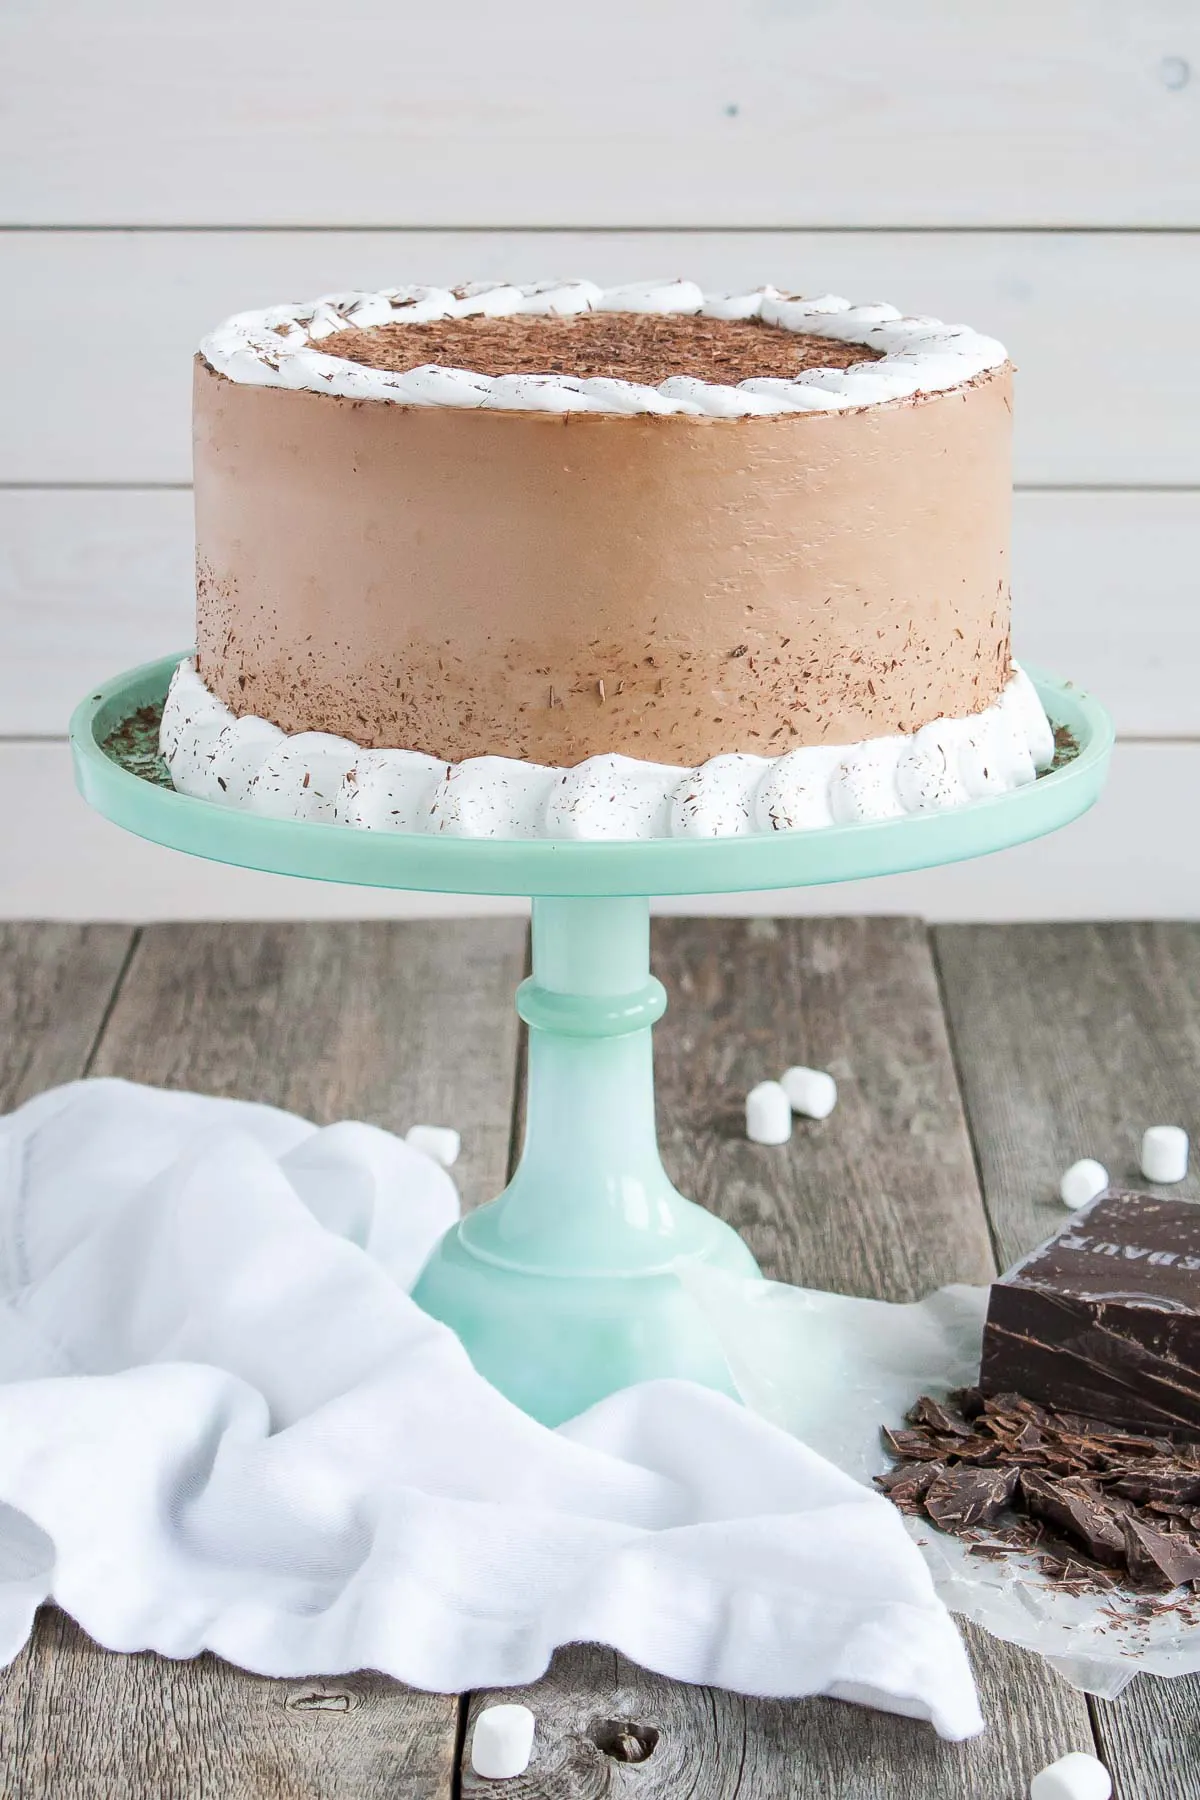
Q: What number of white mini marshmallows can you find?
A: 7